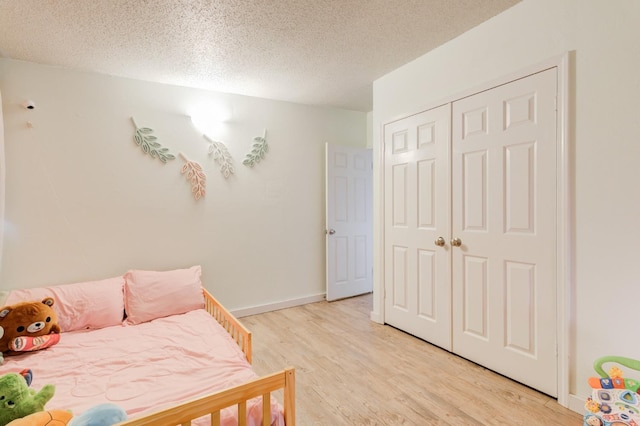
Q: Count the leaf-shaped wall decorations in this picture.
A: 4